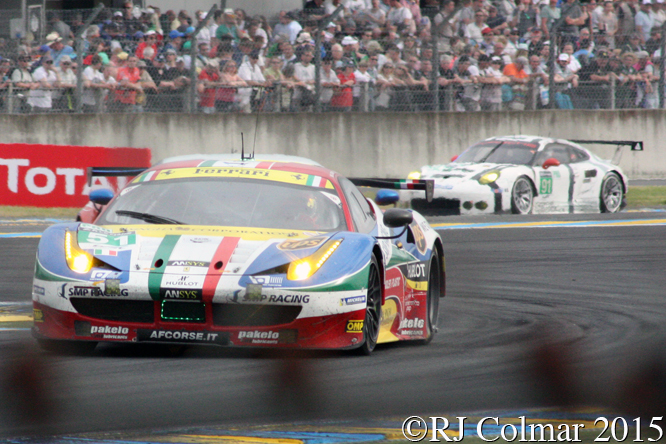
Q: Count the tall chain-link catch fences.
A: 1